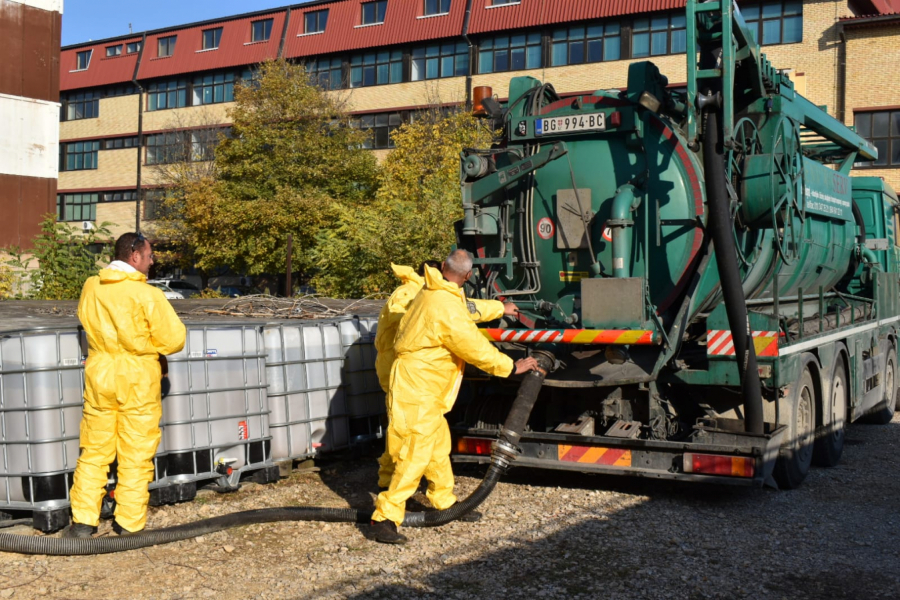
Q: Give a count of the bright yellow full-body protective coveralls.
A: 3